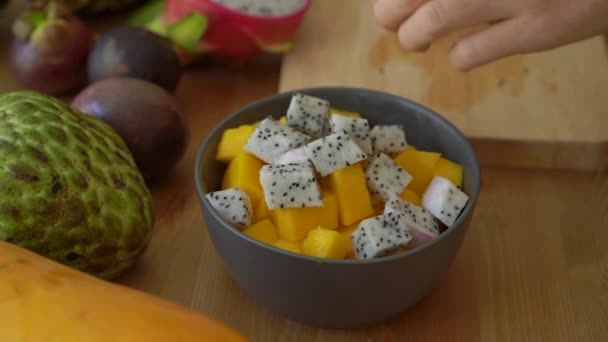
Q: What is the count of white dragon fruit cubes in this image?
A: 11